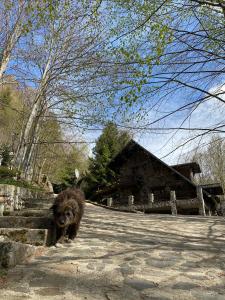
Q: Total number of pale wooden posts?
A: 5